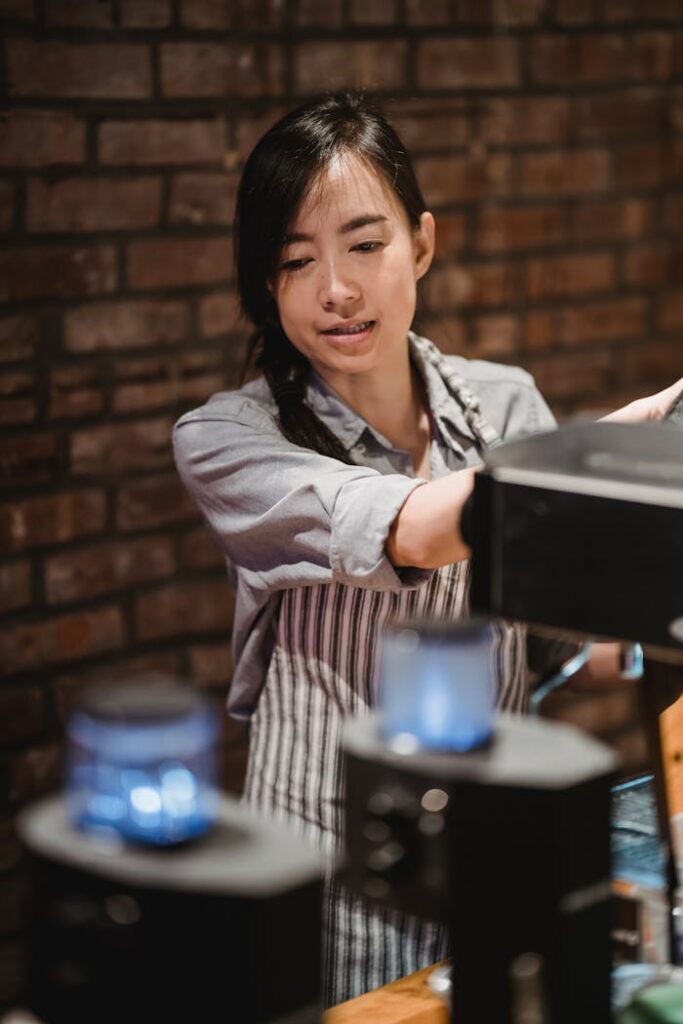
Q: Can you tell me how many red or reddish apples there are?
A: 0